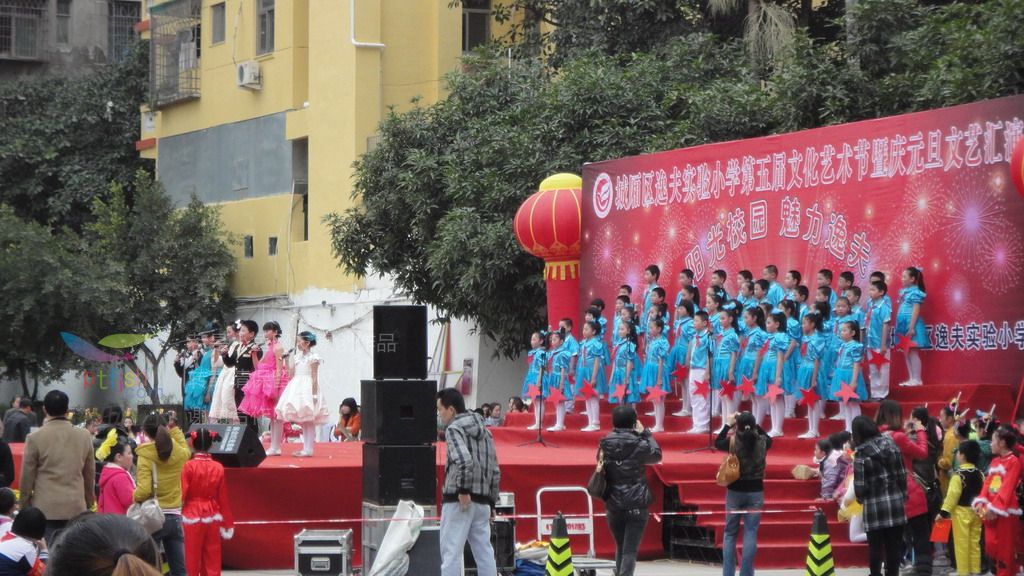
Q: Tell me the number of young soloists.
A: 6